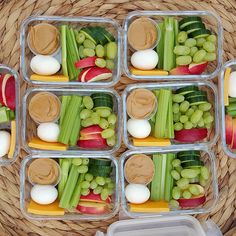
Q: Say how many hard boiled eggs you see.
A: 8